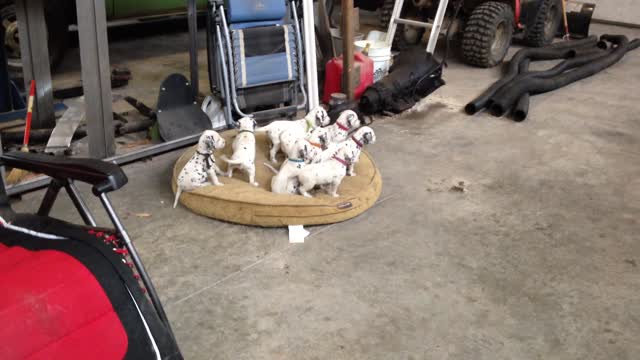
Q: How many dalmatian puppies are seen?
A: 8